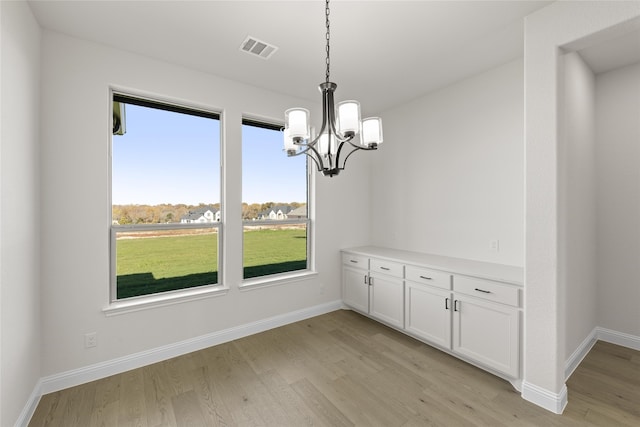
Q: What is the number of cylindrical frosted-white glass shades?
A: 5